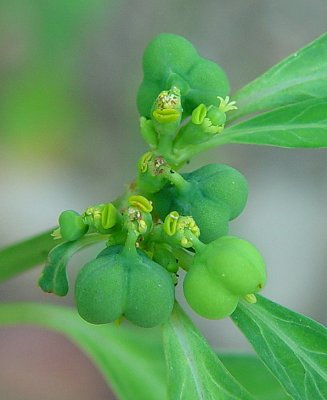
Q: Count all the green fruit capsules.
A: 4